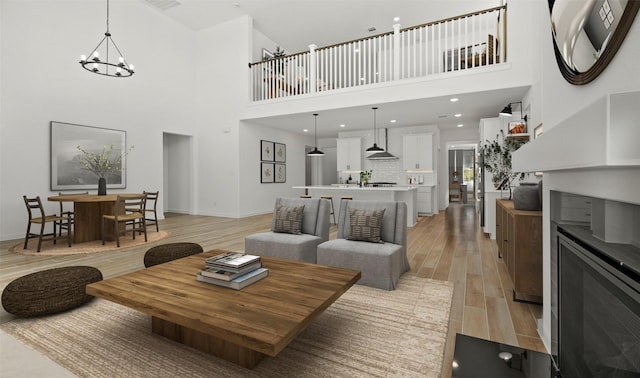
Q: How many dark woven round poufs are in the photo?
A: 2